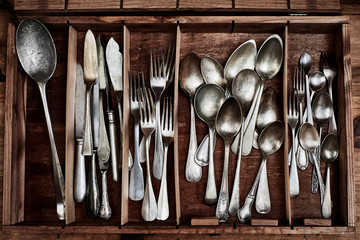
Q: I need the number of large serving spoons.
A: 1